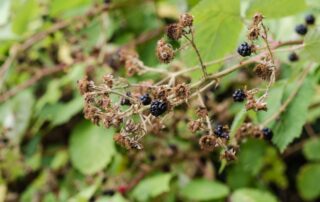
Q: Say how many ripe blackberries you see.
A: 10